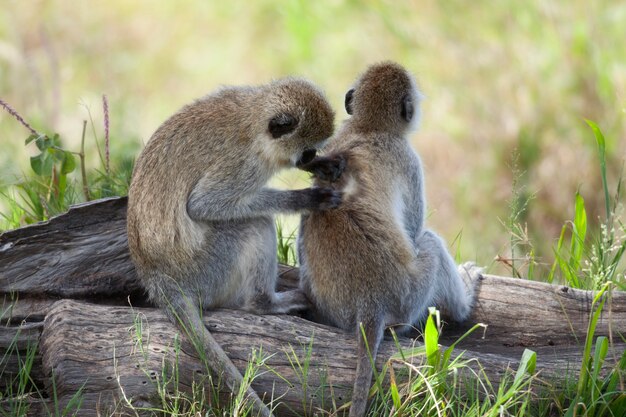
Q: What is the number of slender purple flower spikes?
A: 2